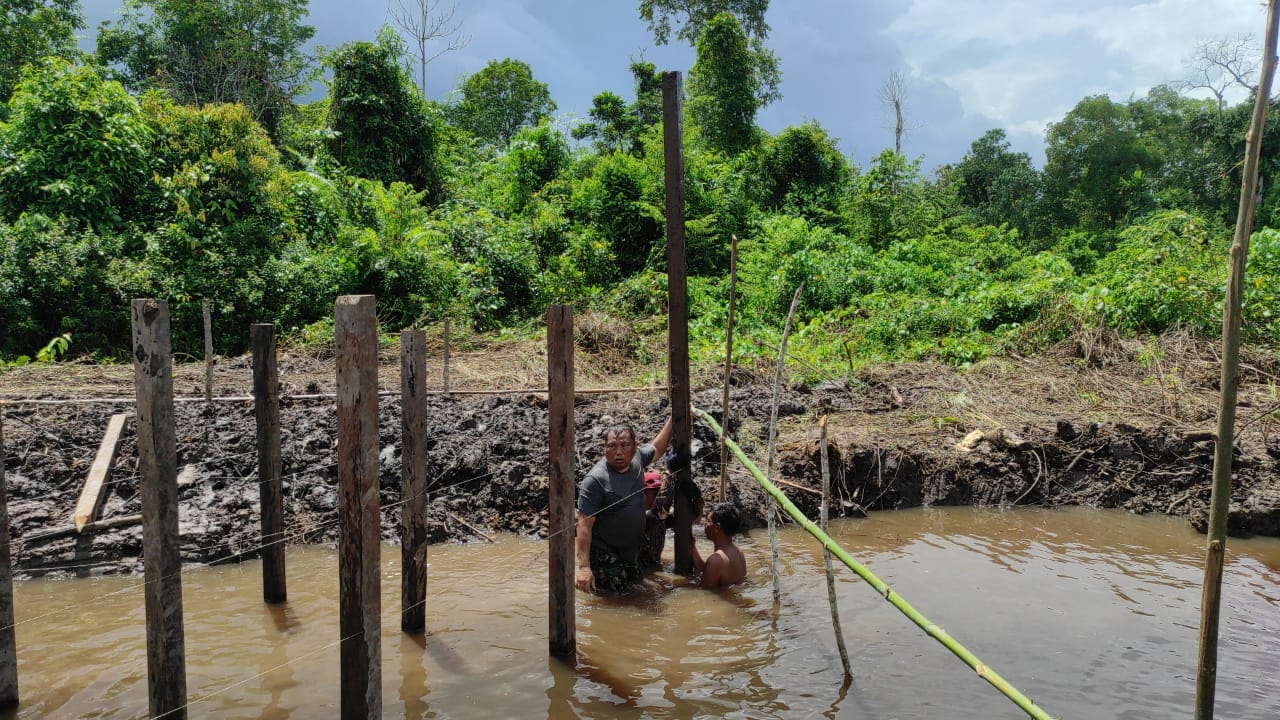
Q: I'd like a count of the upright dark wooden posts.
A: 7